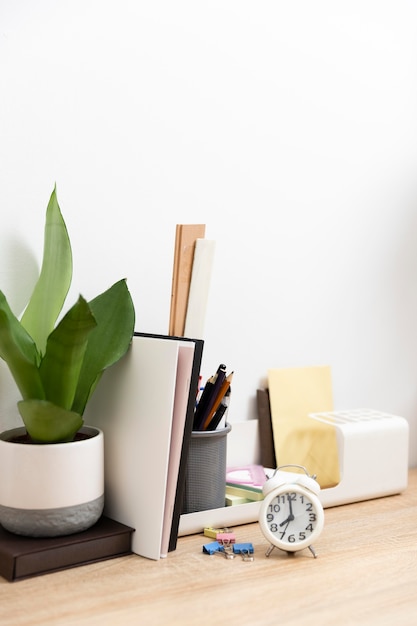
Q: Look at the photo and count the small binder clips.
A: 4